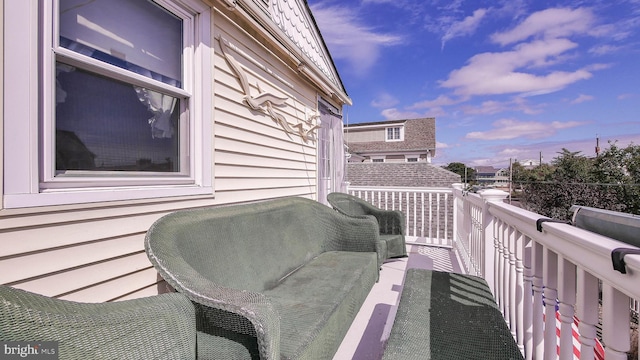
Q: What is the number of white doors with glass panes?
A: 1